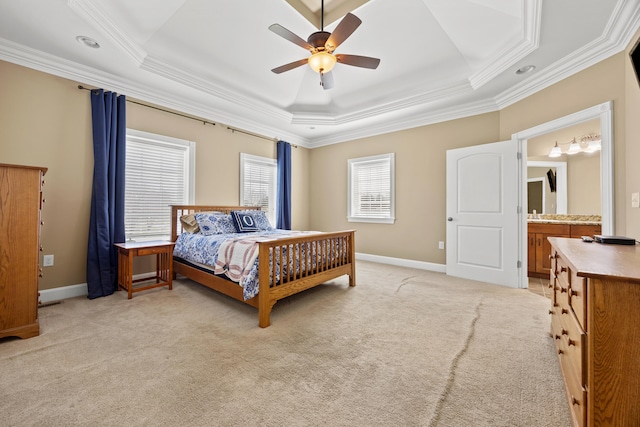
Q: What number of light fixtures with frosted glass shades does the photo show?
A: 2